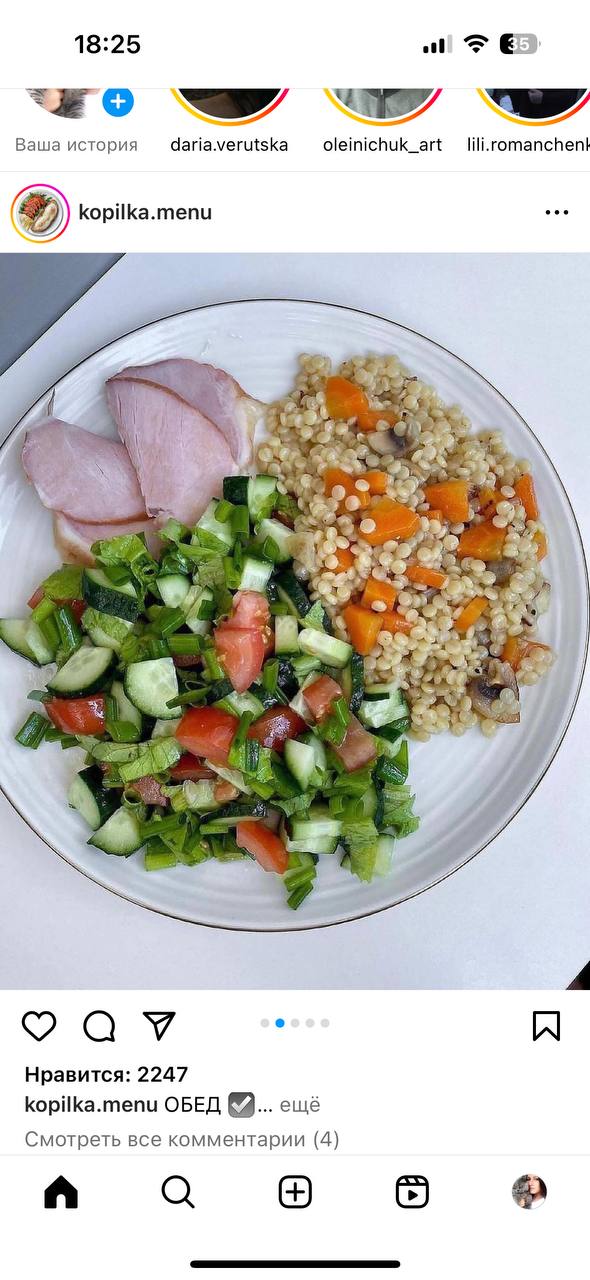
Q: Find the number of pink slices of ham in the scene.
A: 4